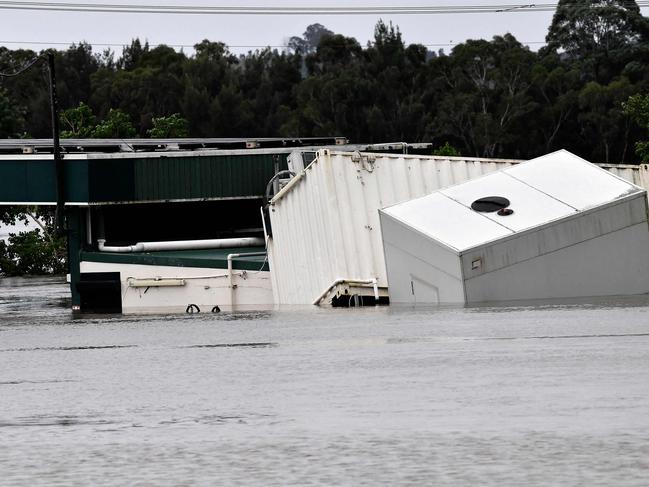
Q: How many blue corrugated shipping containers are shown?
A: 0